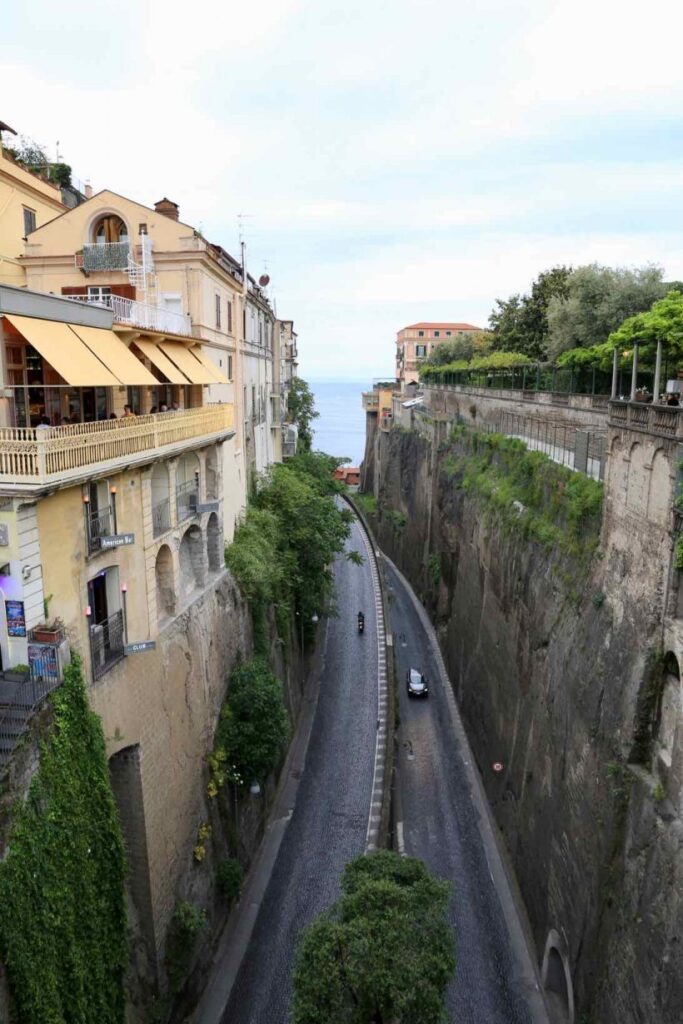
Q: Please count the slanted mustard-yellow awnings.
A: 5